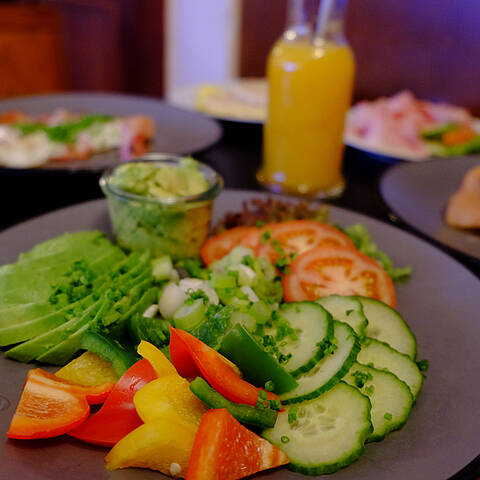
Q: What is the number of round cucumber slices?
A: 7